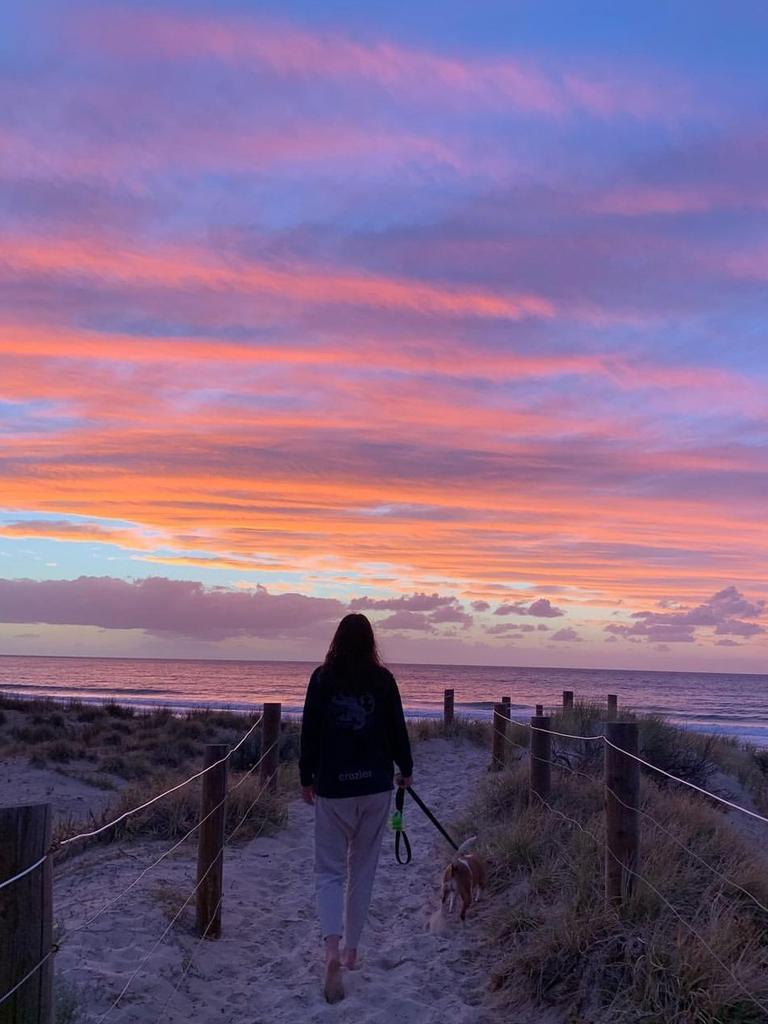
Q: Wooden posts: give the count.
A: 11